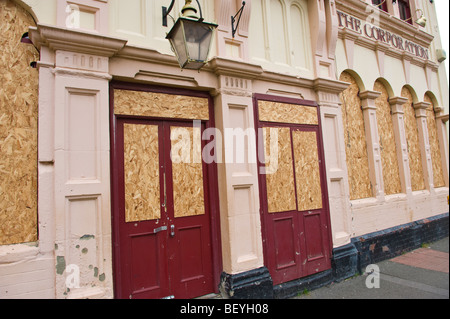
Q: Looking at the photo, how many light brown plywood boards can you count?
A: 11